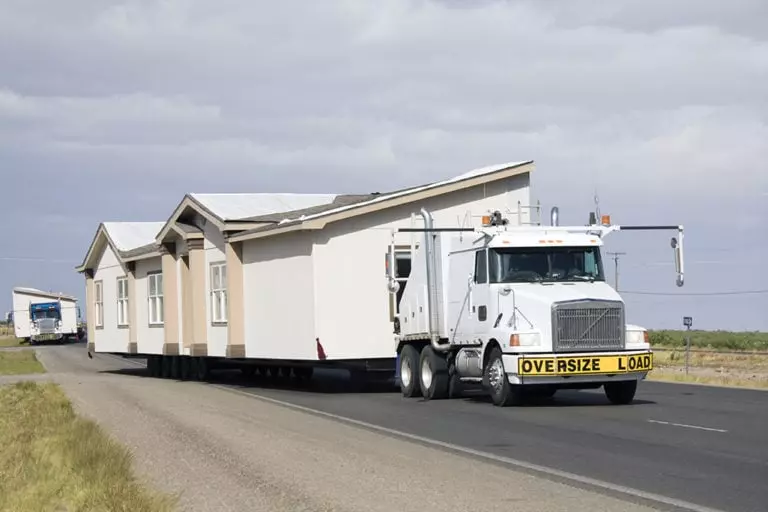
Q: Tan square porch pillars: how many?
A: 5